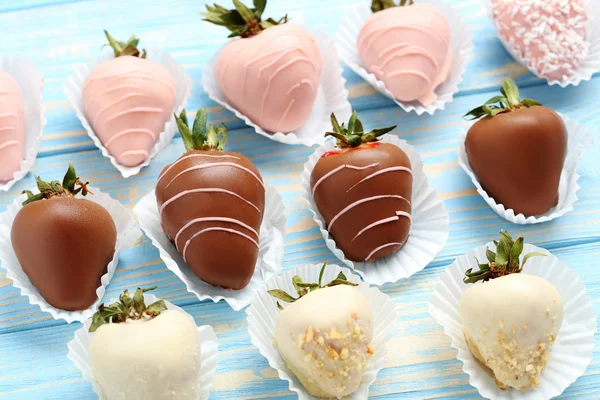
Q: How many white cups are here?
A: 12